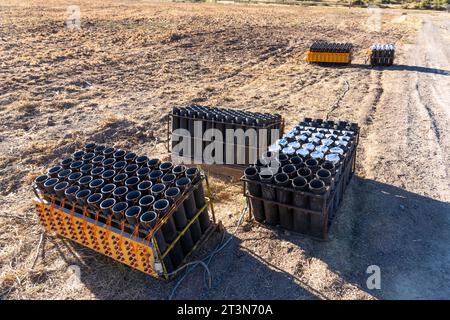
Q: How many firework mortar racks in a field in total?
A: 5